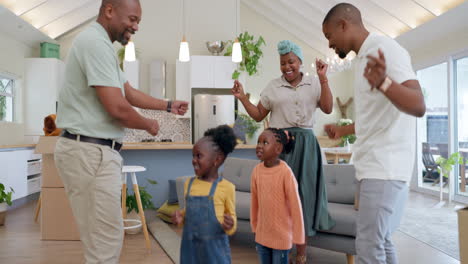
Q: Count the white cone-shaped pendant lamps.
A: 3